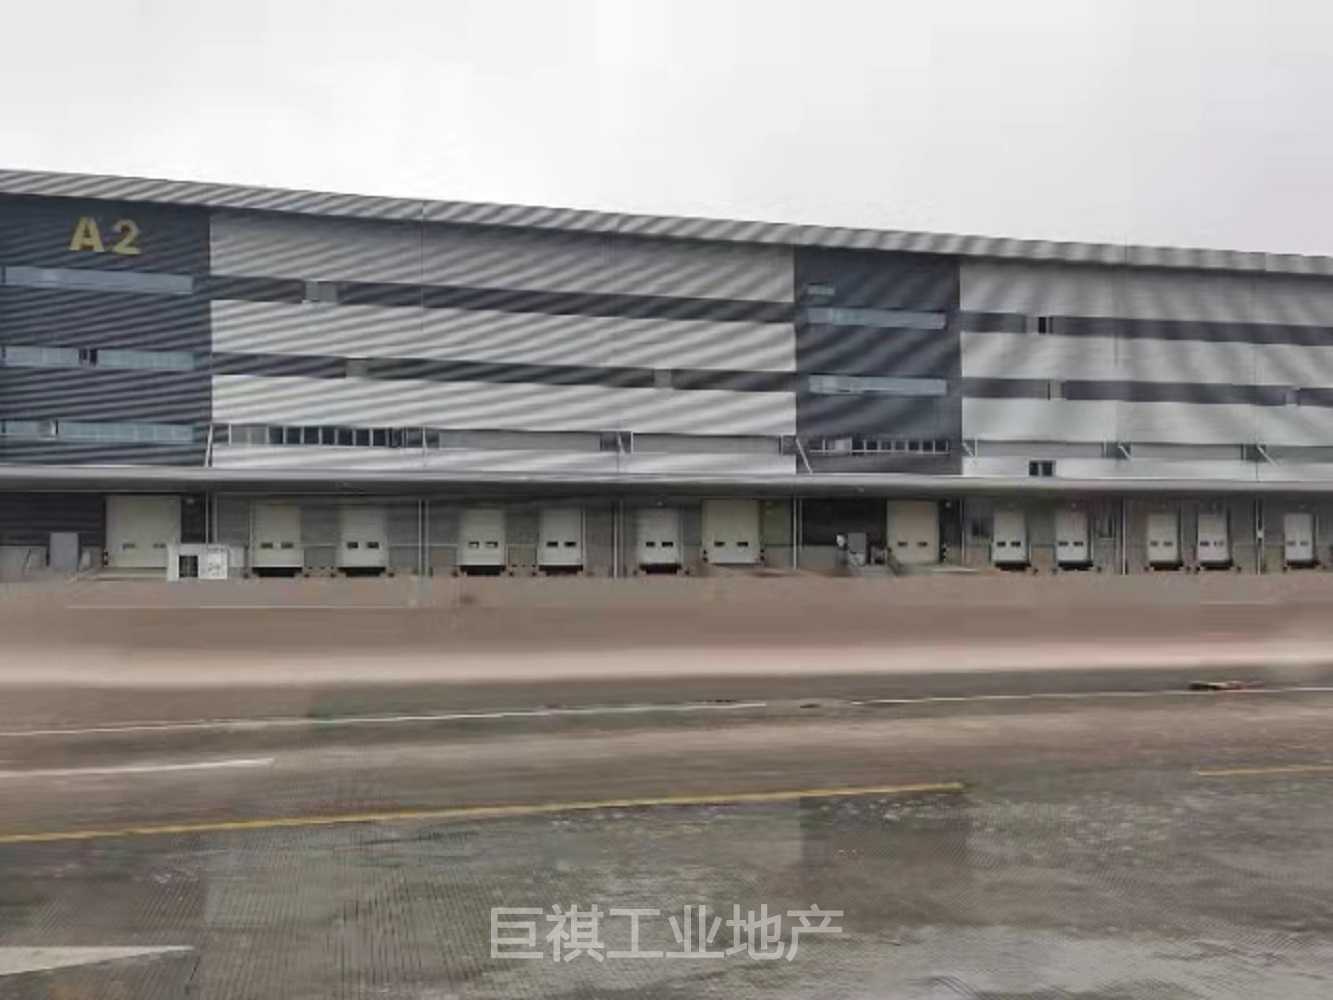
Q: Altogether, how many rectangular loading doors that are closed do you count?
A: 13